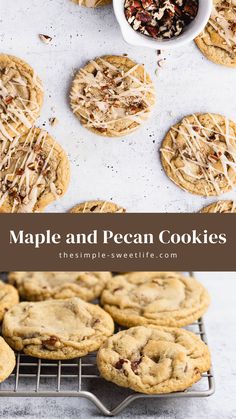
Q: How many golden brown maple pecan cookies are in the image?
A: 14